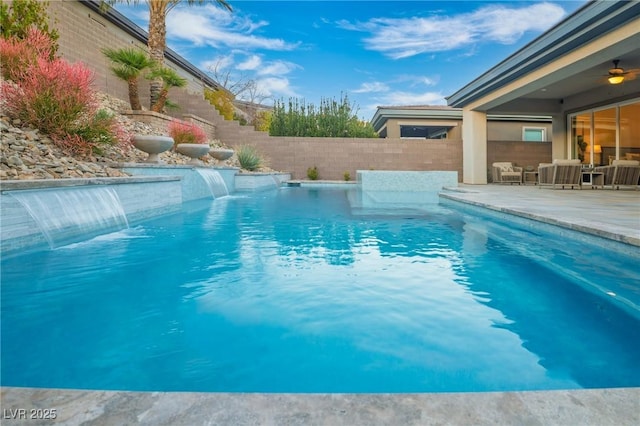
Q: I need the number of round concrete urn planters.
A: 3